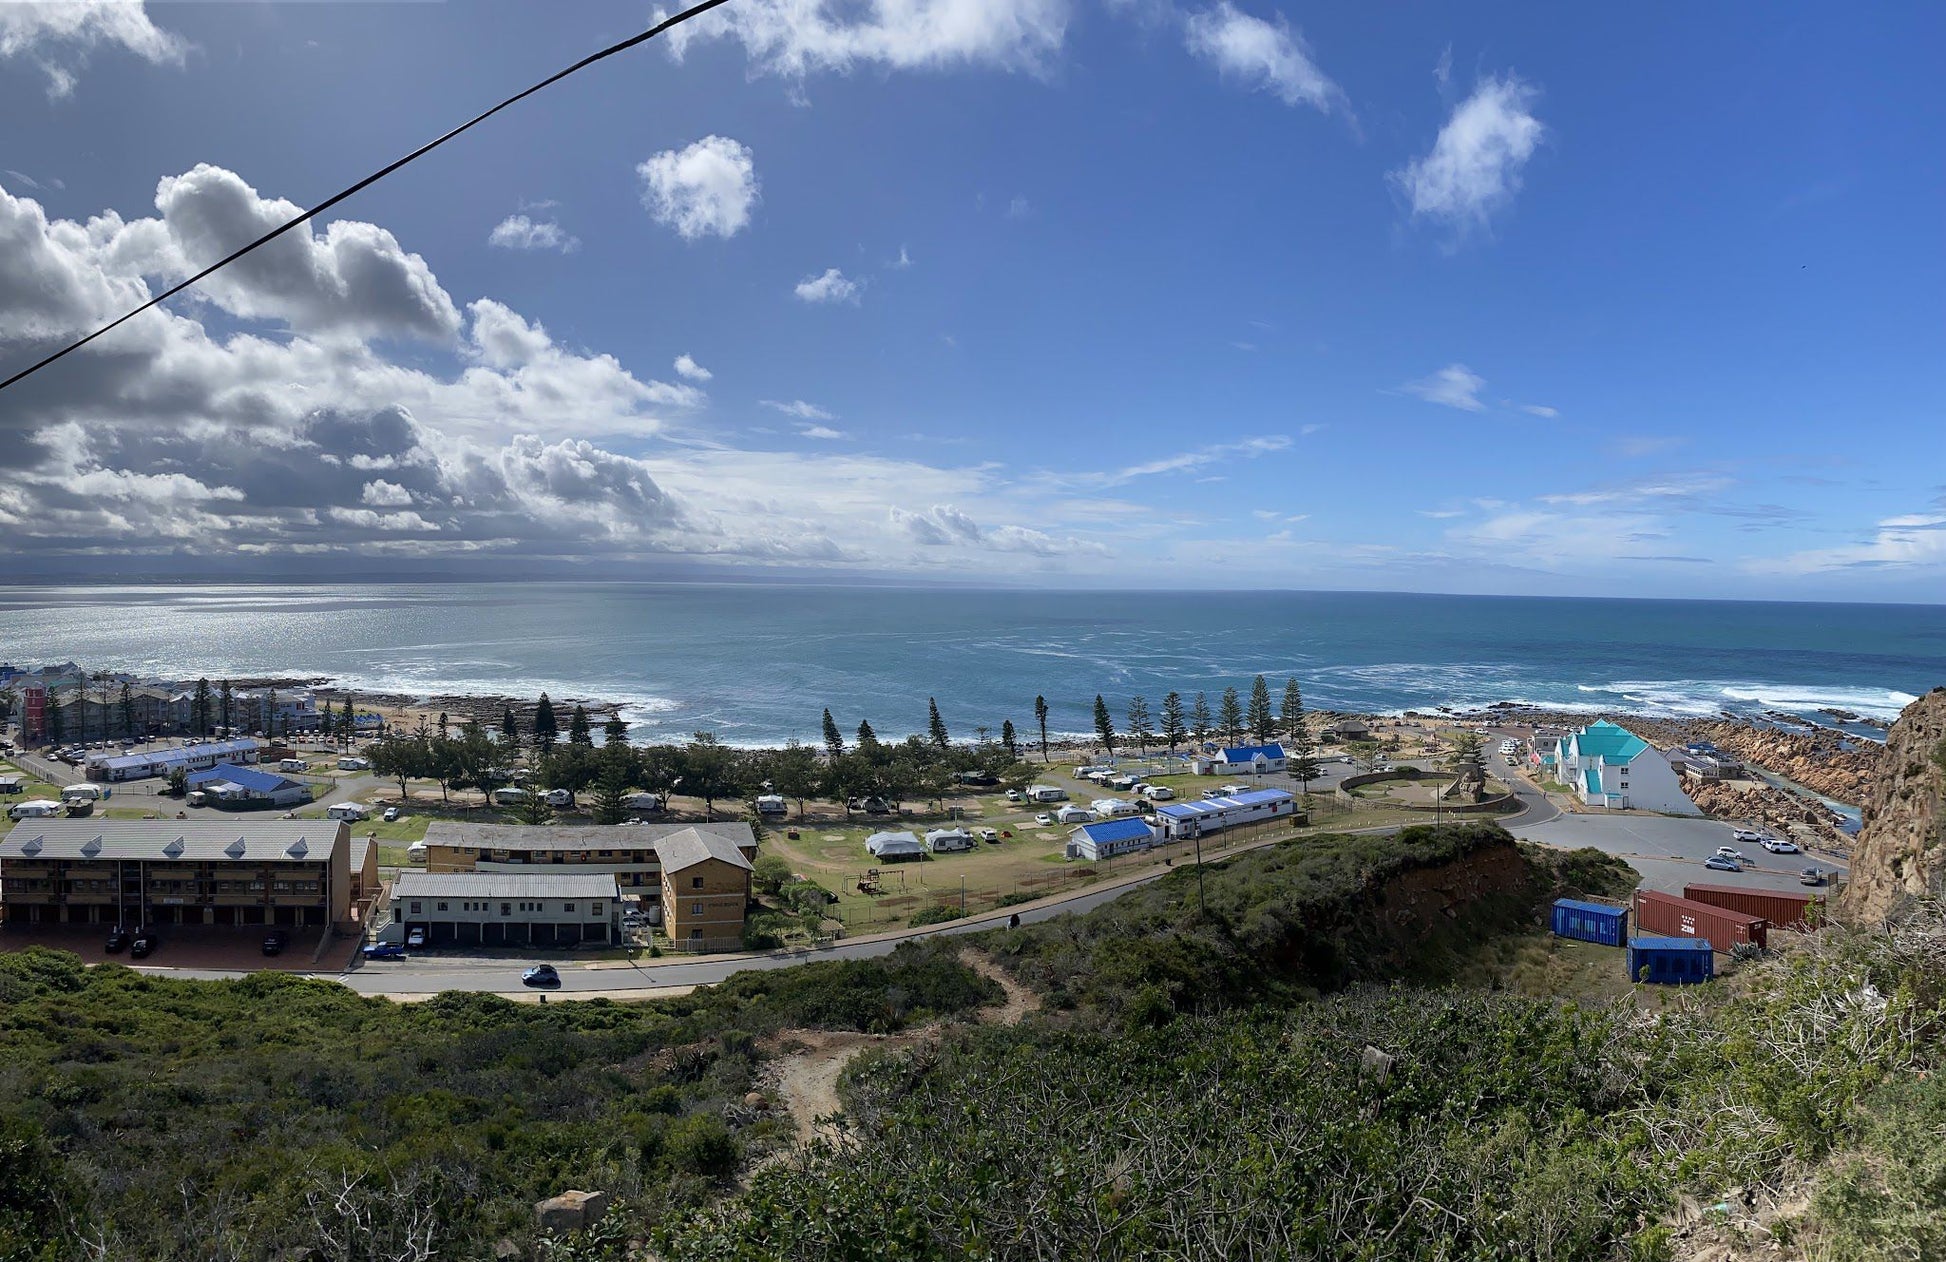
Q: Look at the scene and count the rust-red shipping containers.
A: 2